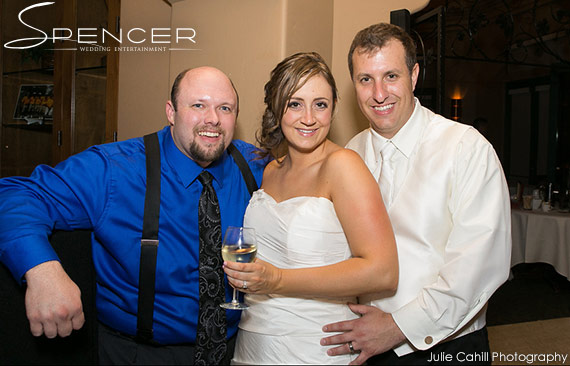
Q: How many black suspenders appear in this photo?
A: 2